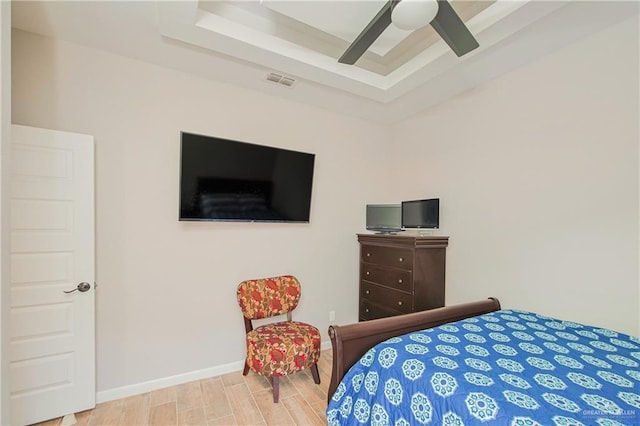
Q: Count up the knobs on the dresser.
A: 7